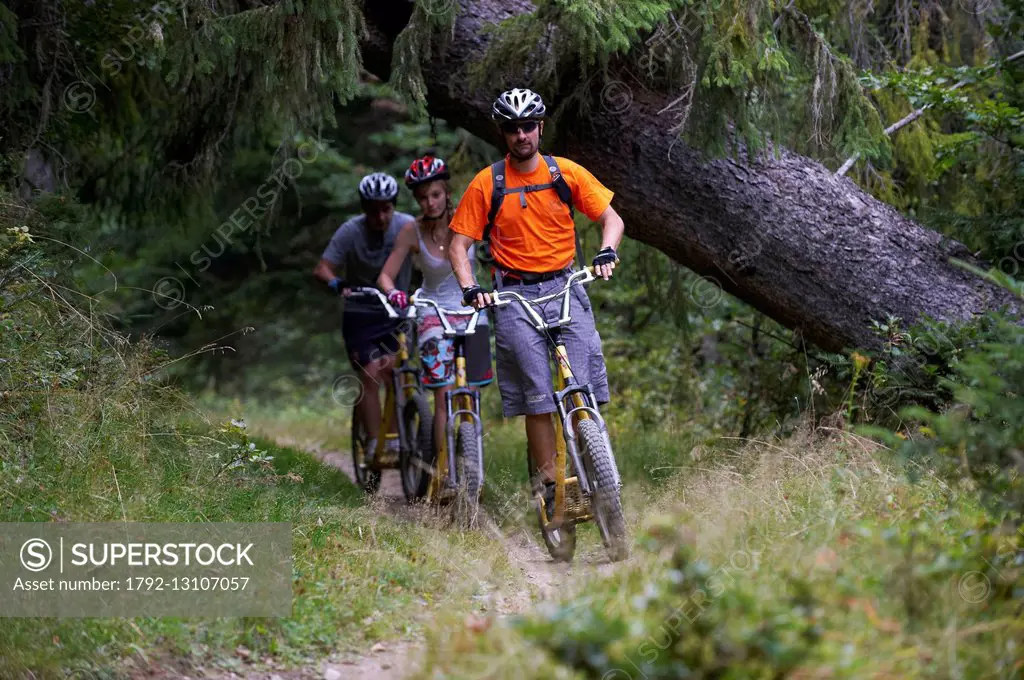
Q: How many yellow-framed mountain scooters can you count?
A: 3